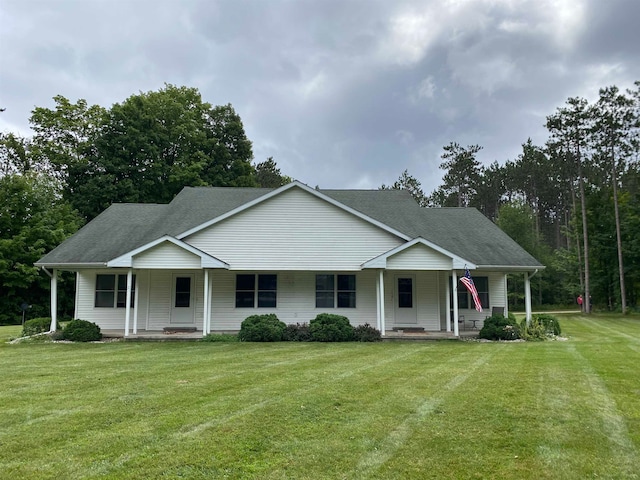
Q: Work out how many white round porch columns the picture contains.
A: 10